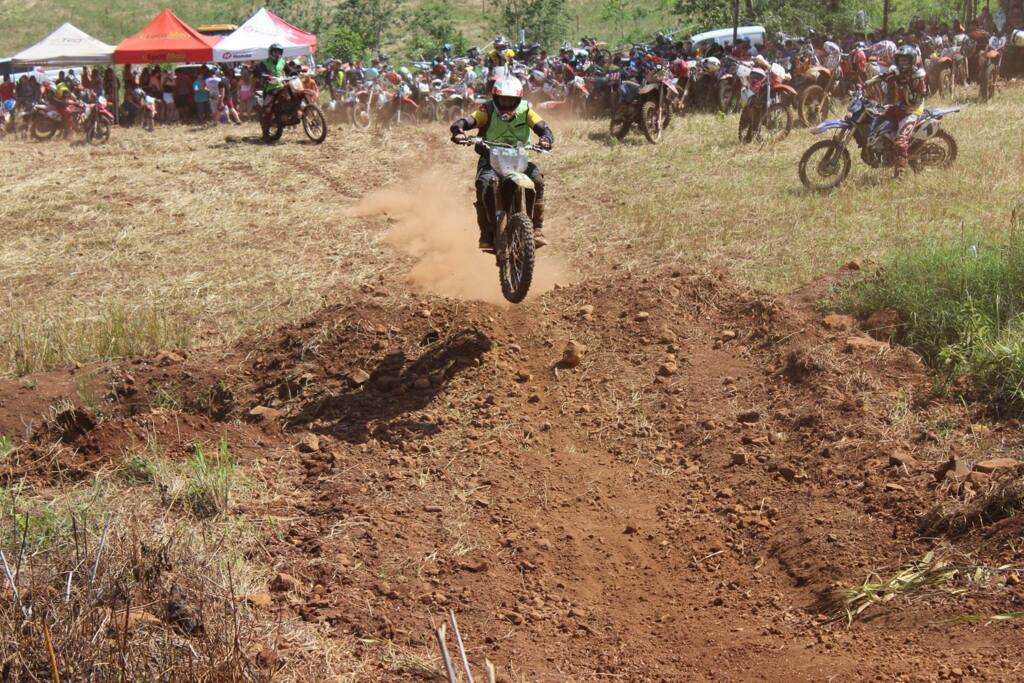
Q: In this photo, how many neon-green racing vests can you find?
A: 2